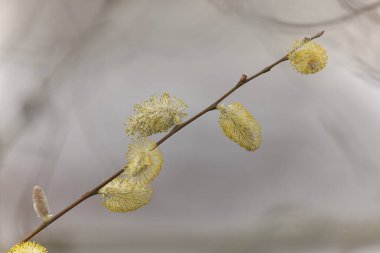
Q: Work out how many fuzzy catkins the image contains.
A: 7